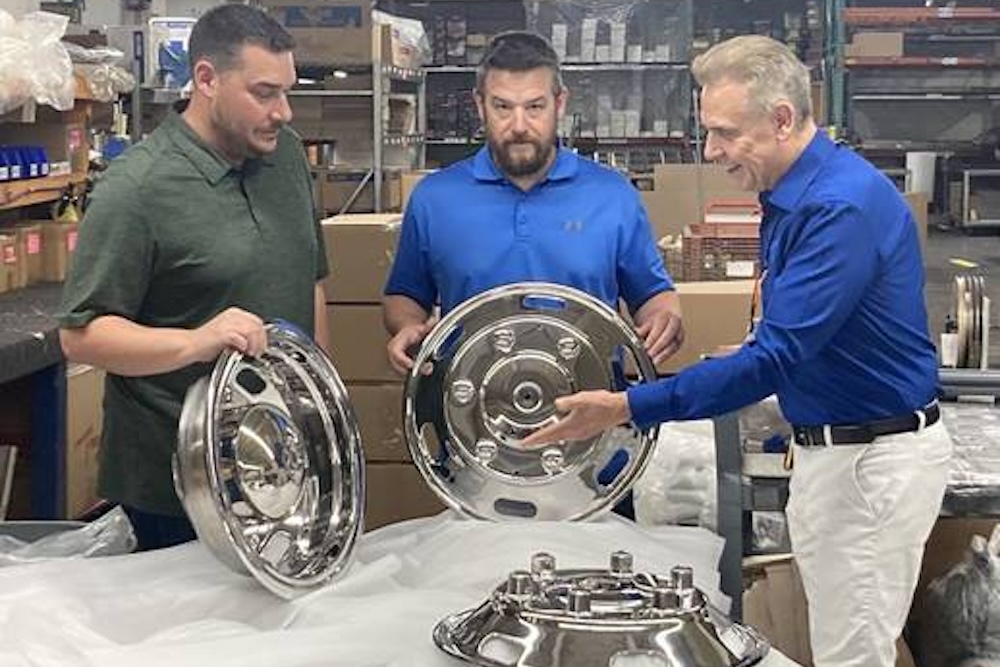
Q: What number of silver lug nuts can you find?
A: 11